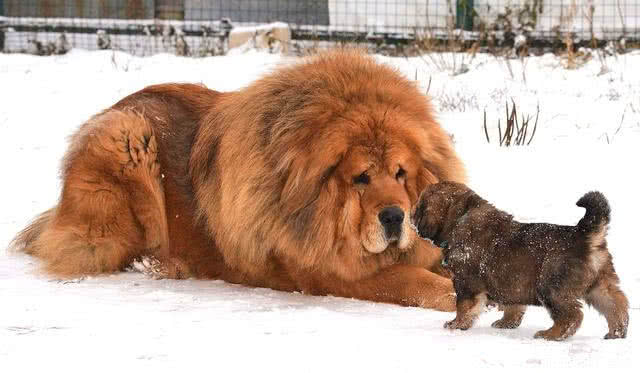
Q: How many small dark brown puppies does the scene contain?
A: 1